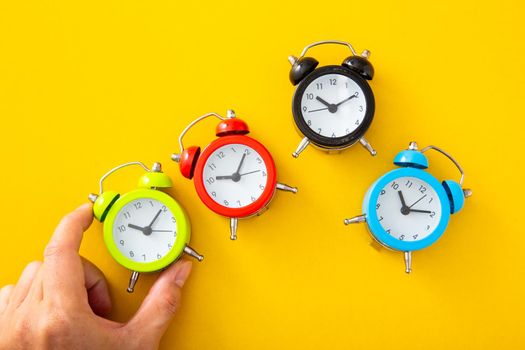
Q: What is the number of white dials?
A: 4